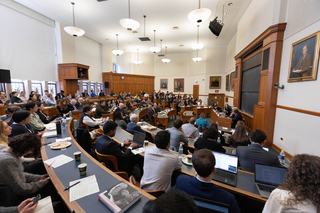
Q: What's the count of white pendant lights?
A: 9